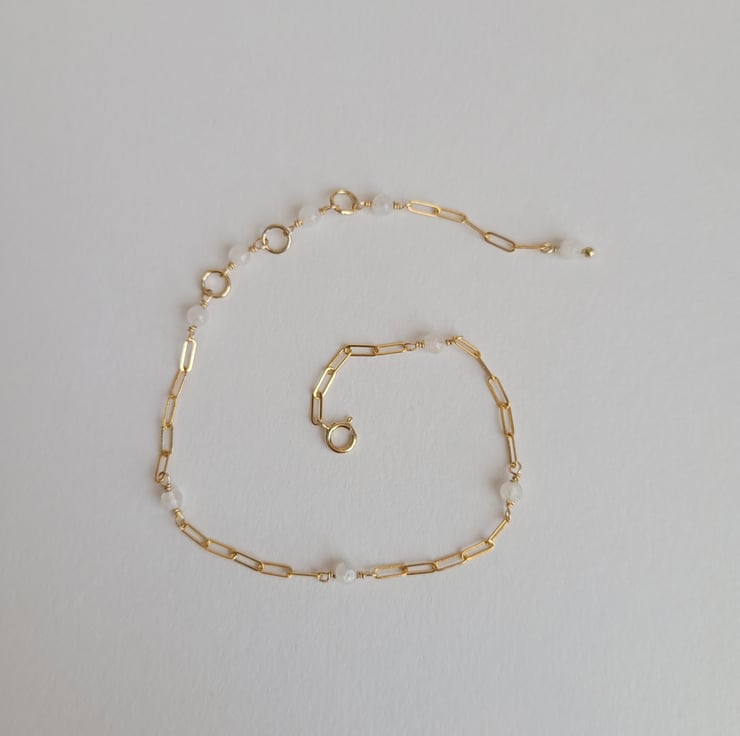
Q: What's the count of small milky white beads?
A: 9